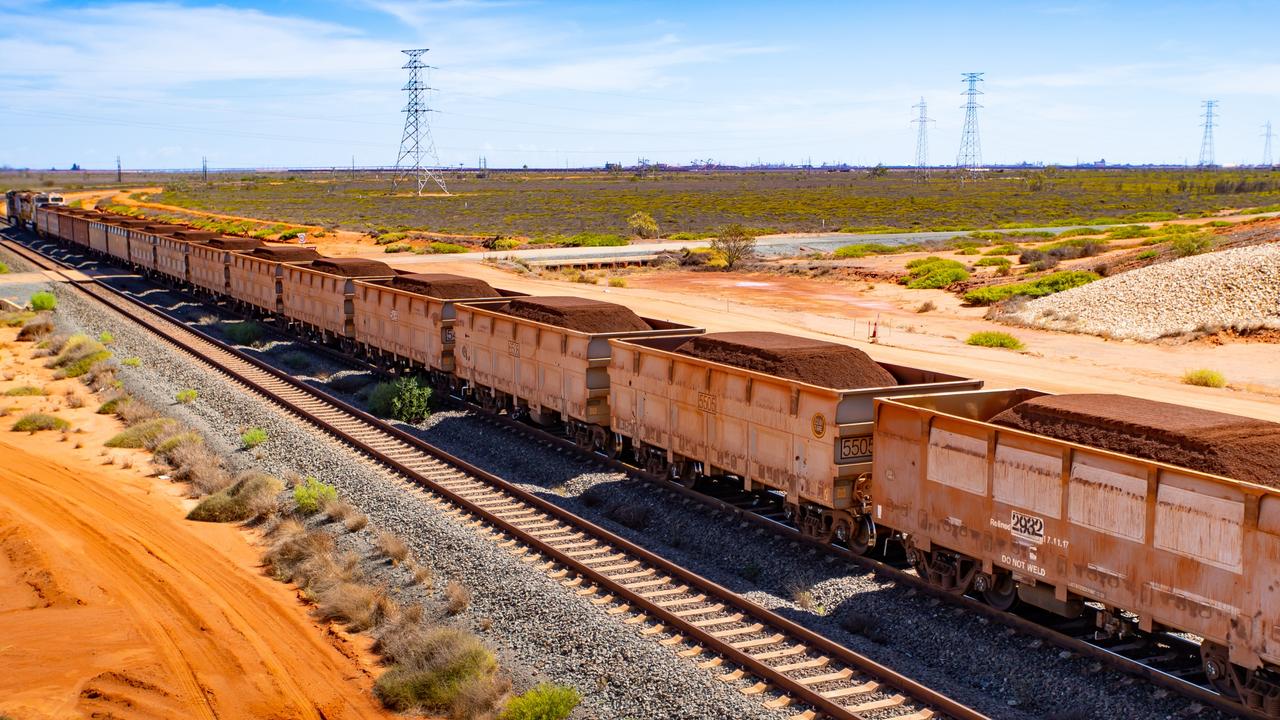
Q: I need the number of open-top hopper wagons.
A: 15